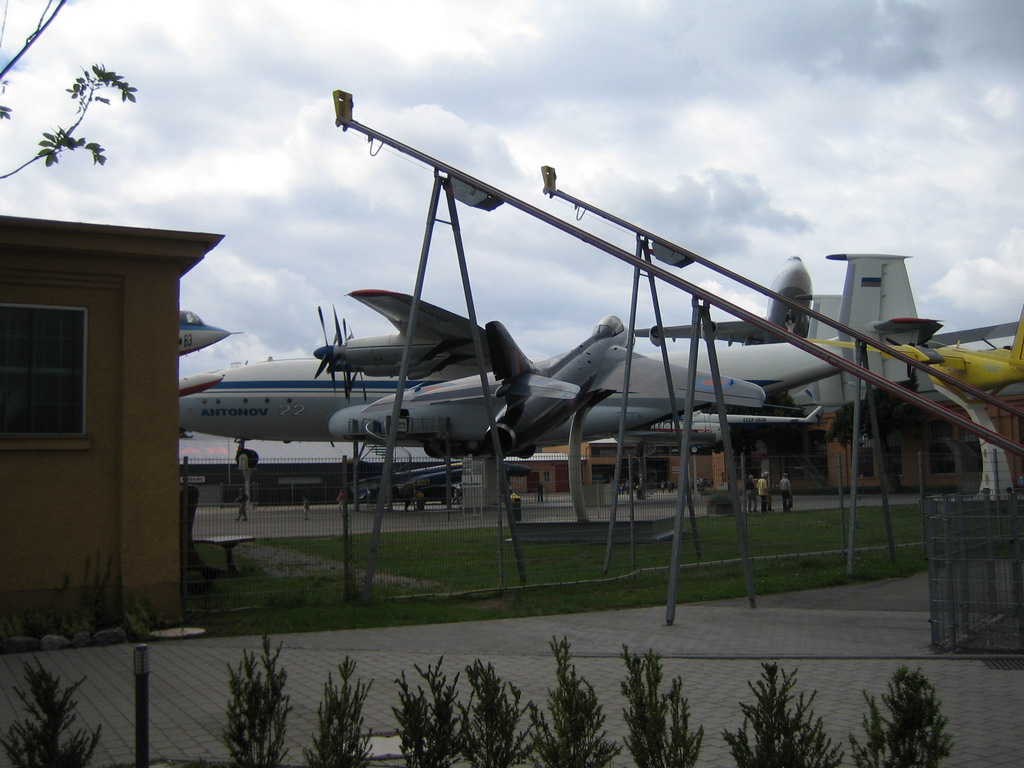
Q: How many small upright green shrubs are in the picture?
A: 9